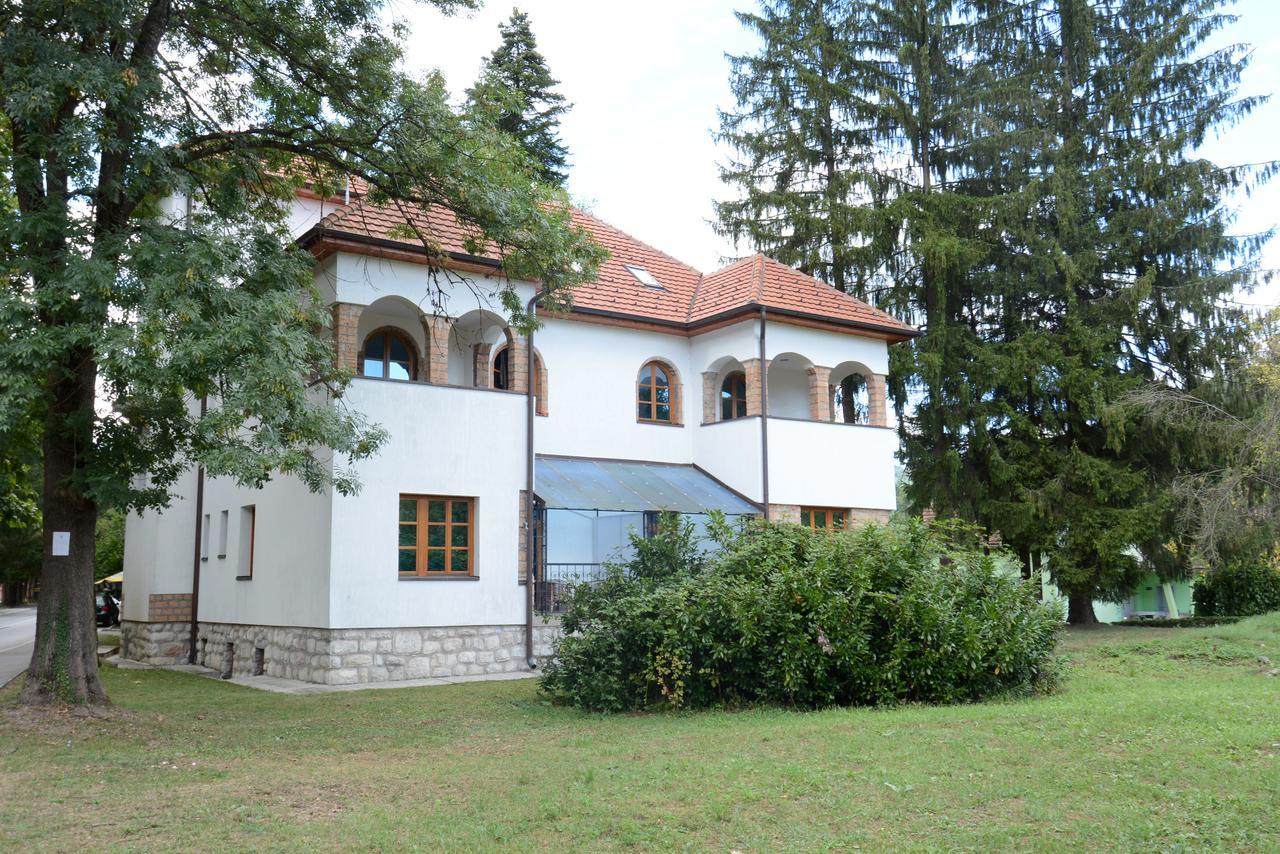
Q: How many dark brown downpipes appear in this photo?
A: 3